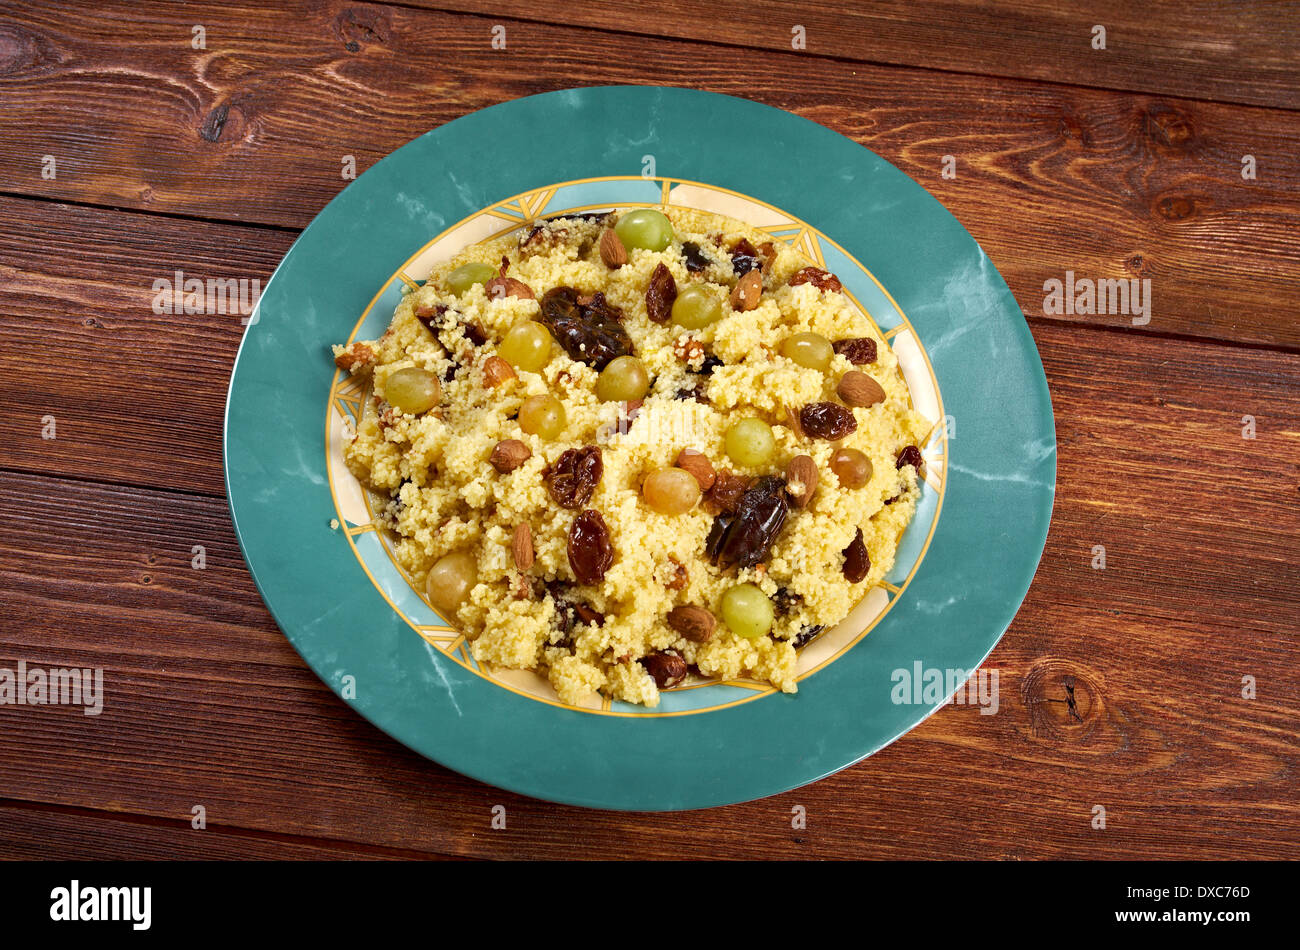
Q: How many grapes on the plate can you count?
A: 13